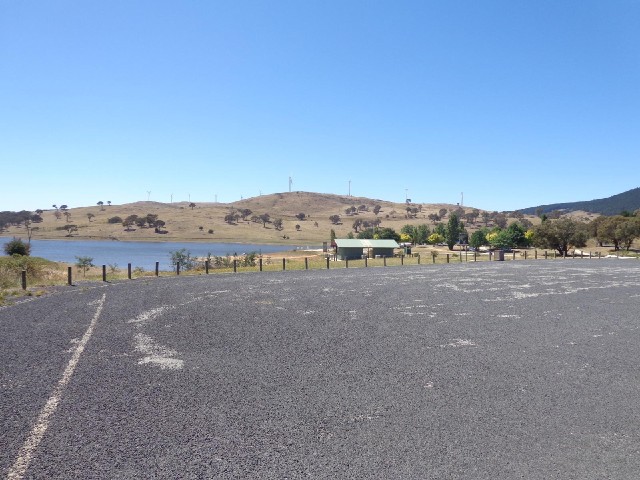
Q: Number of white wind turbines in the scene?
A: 10